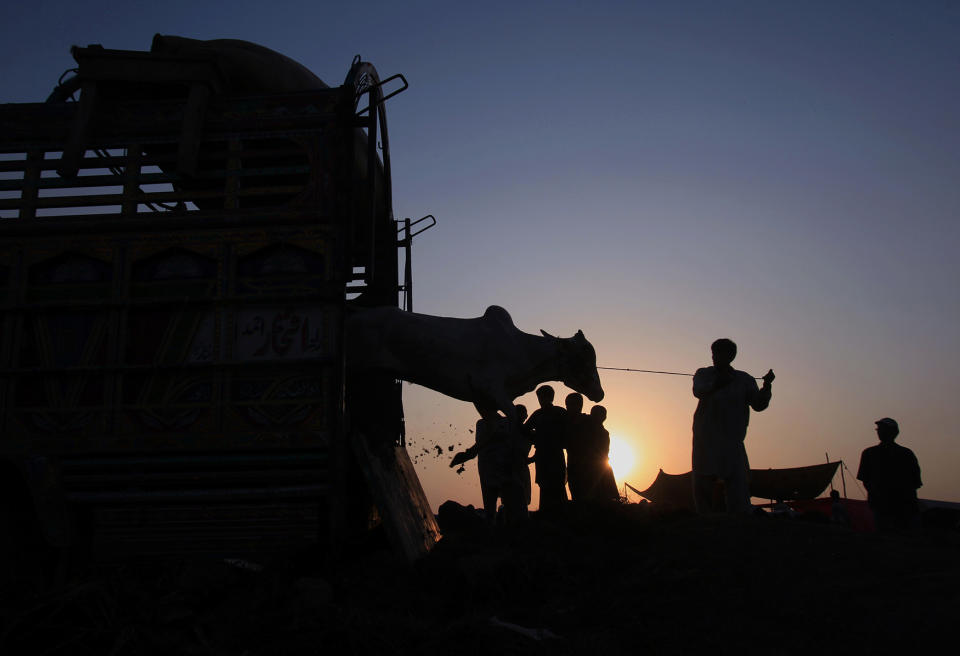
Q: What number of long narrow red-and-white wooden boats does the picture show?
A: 0